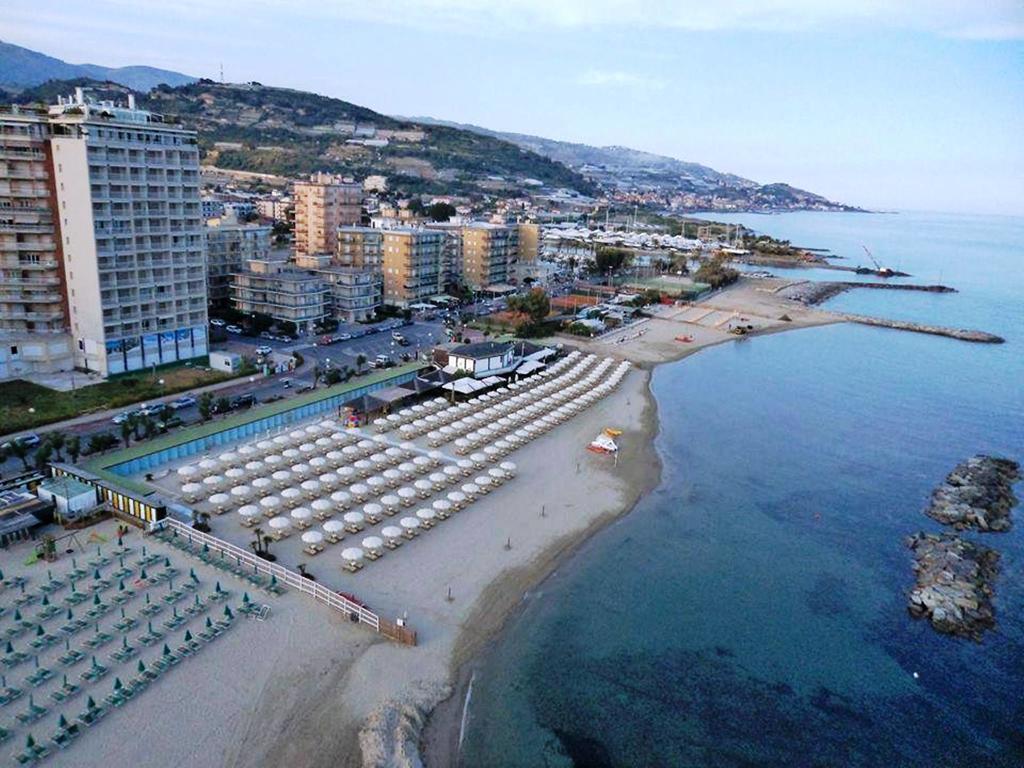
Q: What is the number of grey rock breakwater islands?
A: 2